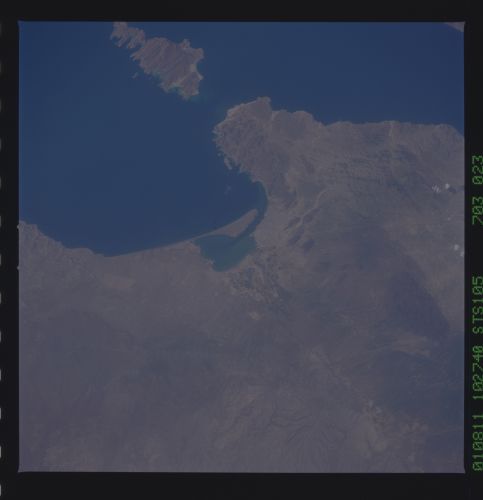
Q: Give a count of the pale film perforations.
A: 13